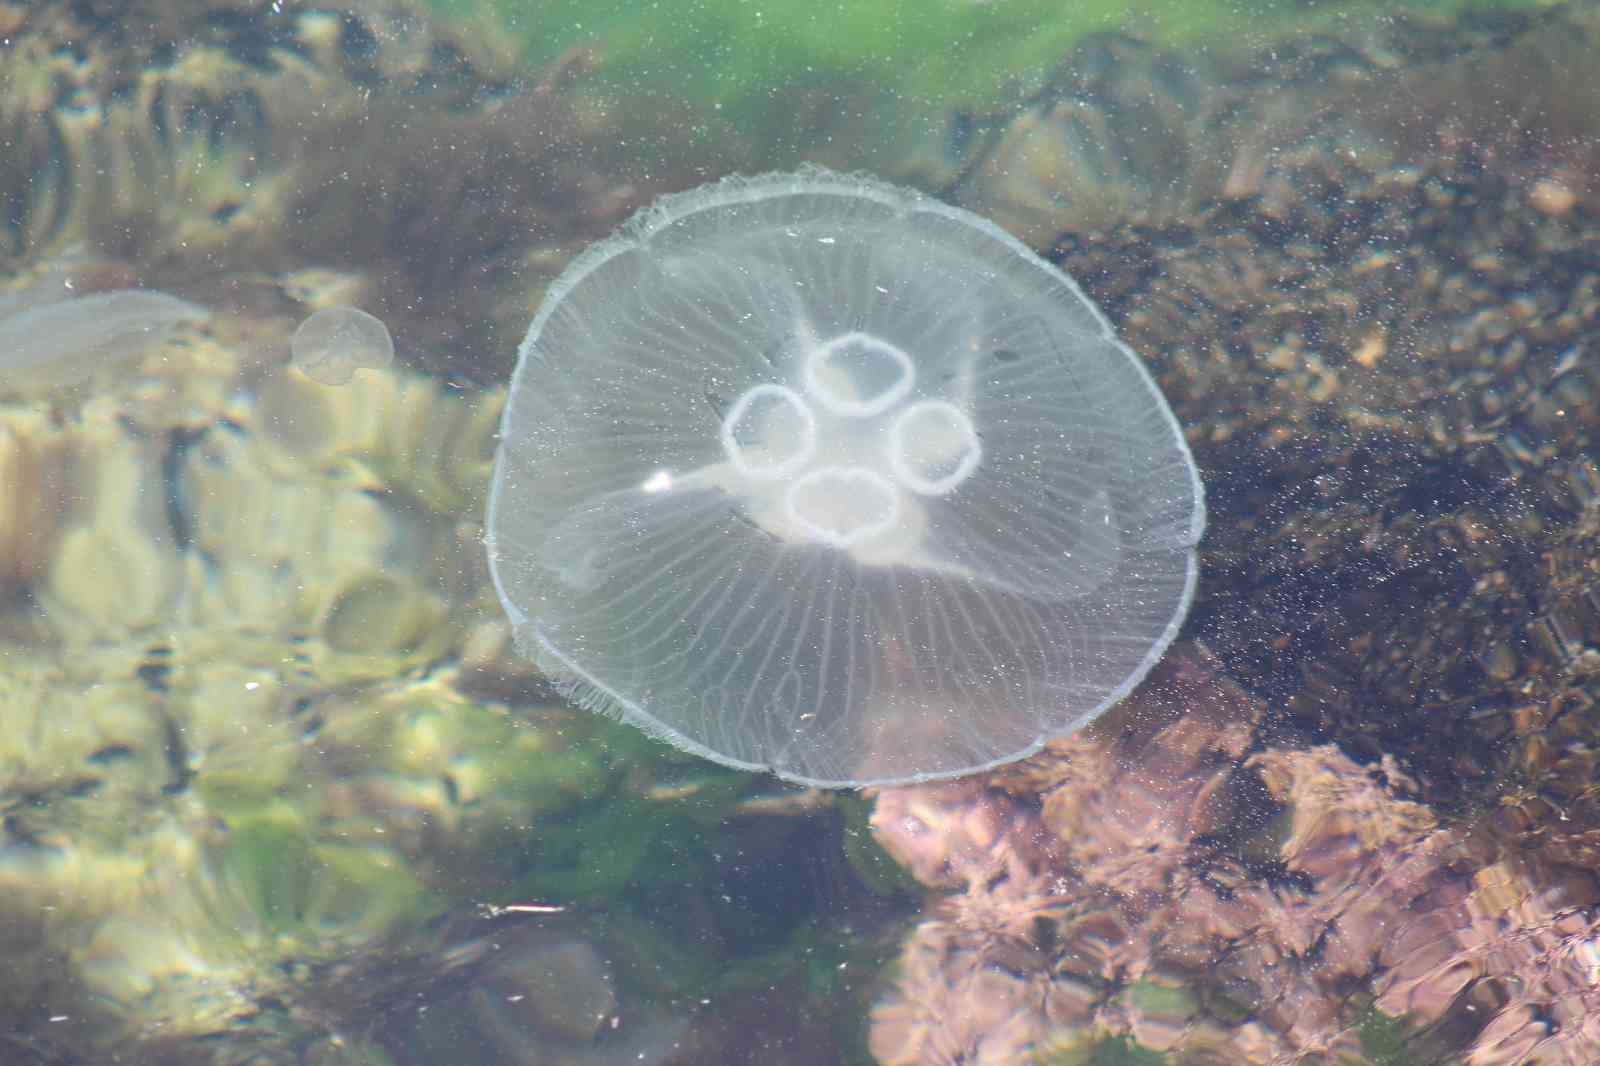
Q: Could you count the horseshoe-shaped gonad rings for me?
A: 4